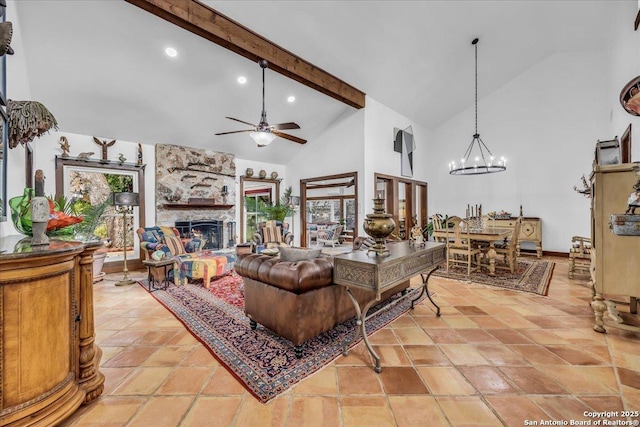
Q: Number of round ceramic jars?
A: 3